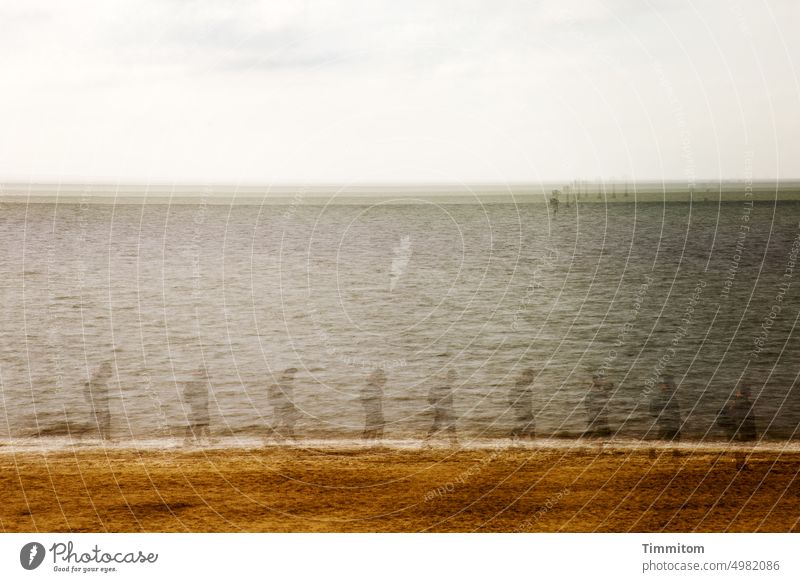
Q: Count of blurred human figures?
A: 9